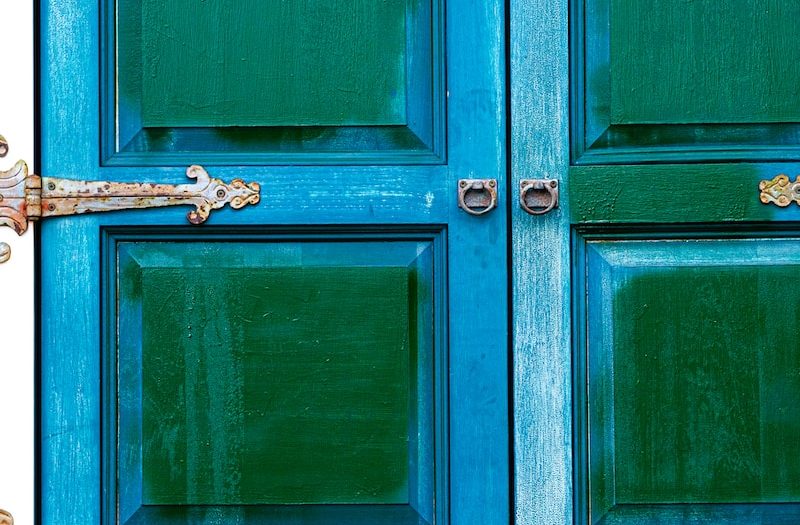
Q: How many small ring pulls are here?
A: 2